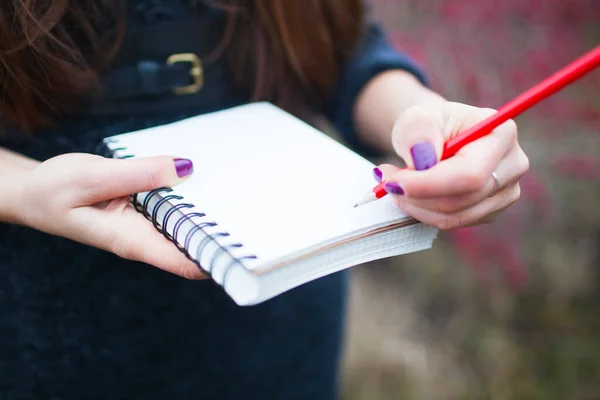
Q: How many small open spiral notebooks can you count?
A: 1